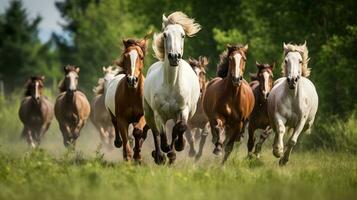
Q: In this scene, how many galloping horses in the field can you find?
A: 9